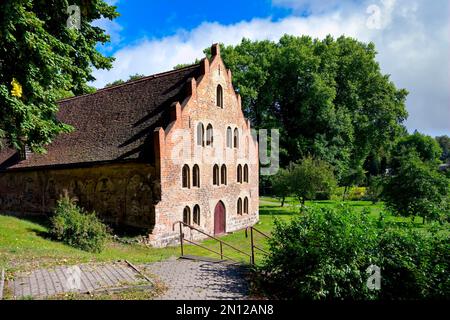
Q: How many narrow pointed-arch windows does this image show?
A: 15